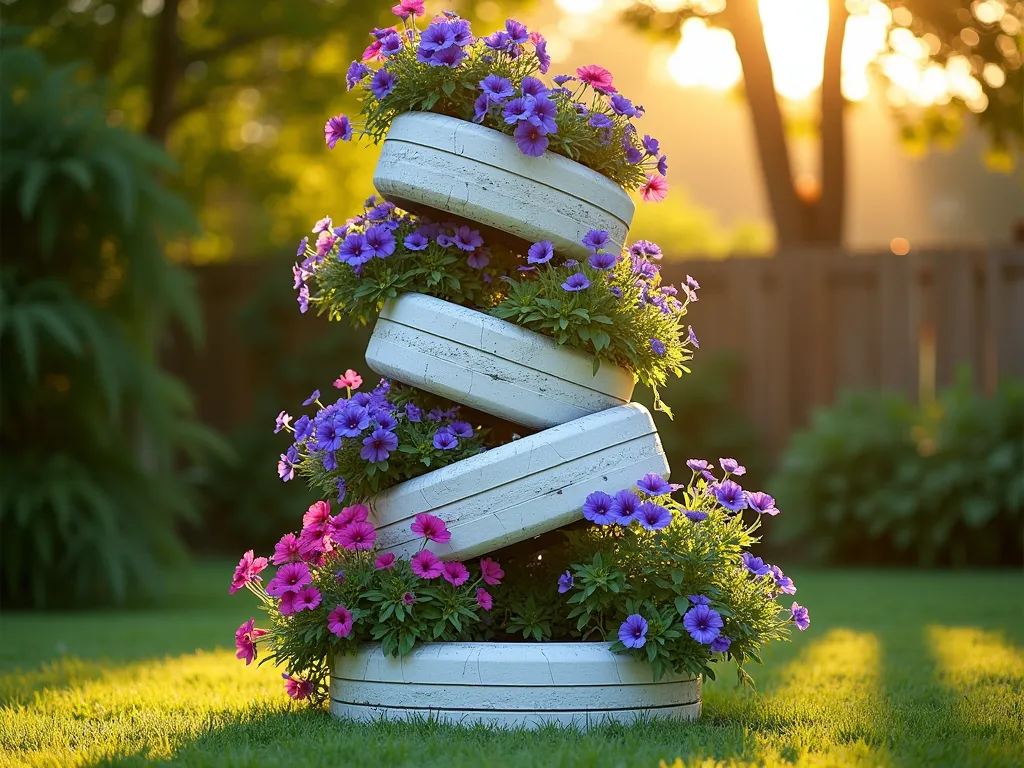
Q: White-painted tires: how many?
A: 4